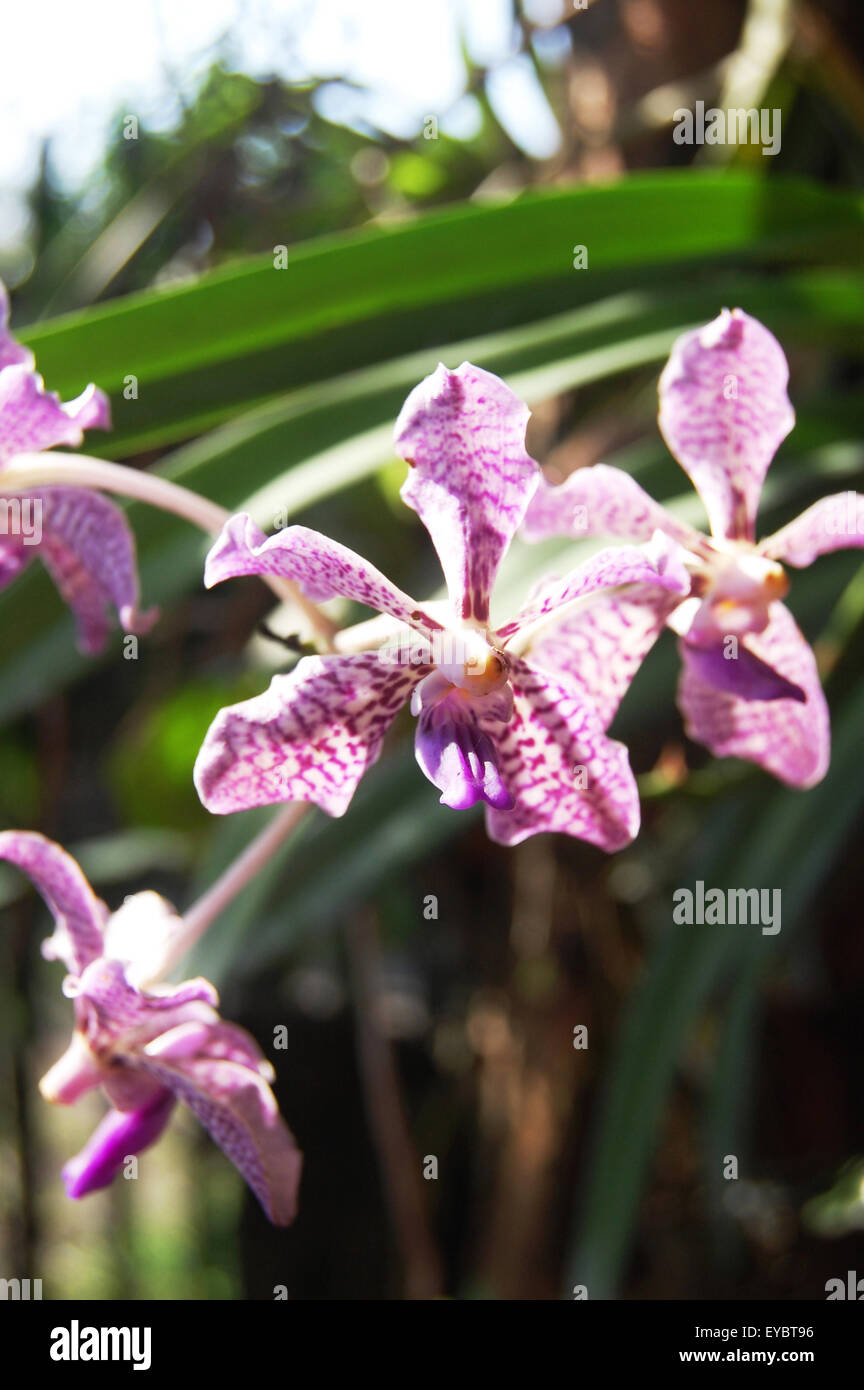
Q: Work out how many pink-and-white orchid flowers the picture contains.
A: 4